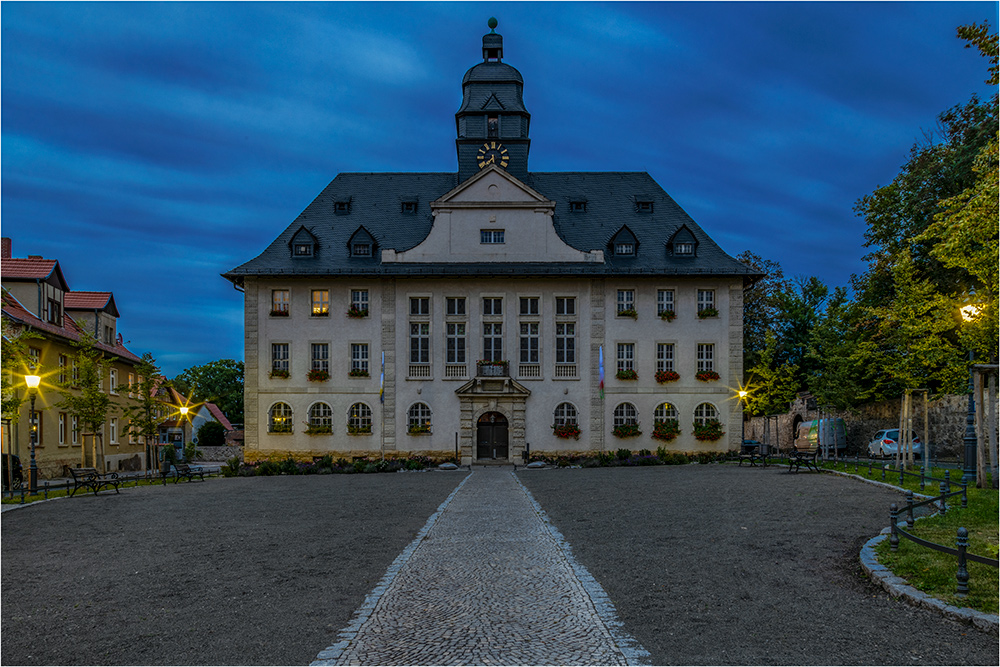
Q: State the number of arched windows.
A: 8